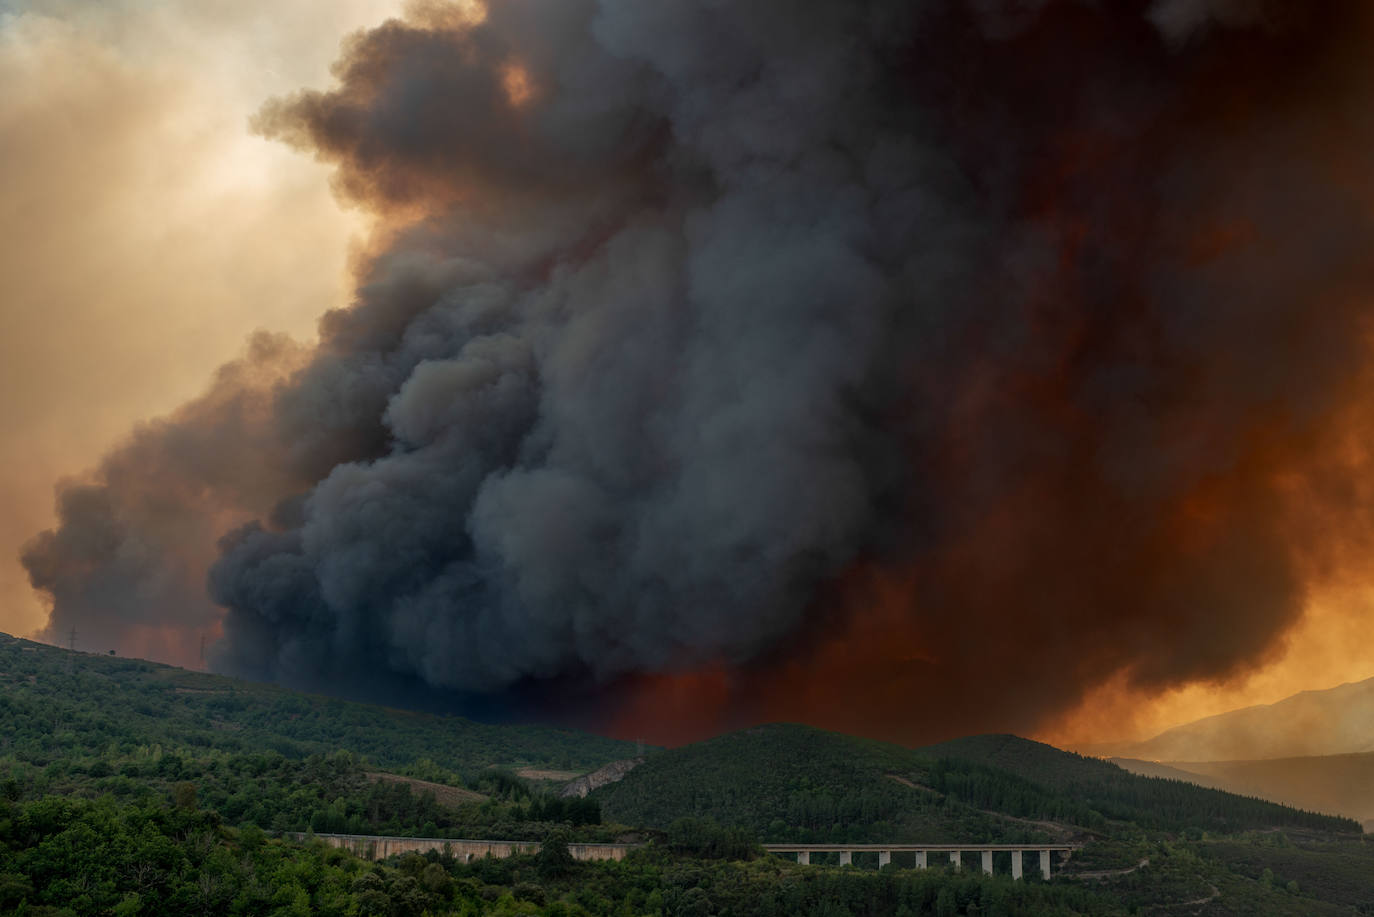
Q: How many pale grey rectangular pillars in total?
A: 8